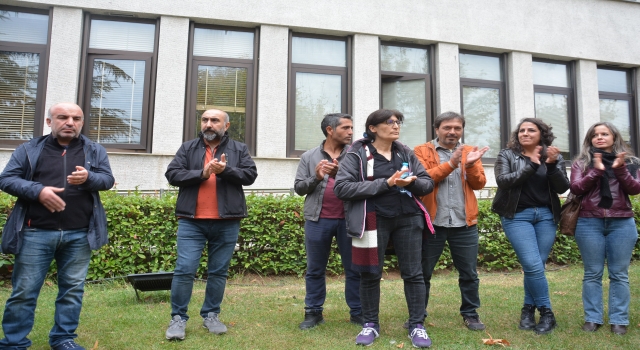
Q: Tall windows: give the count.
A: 8